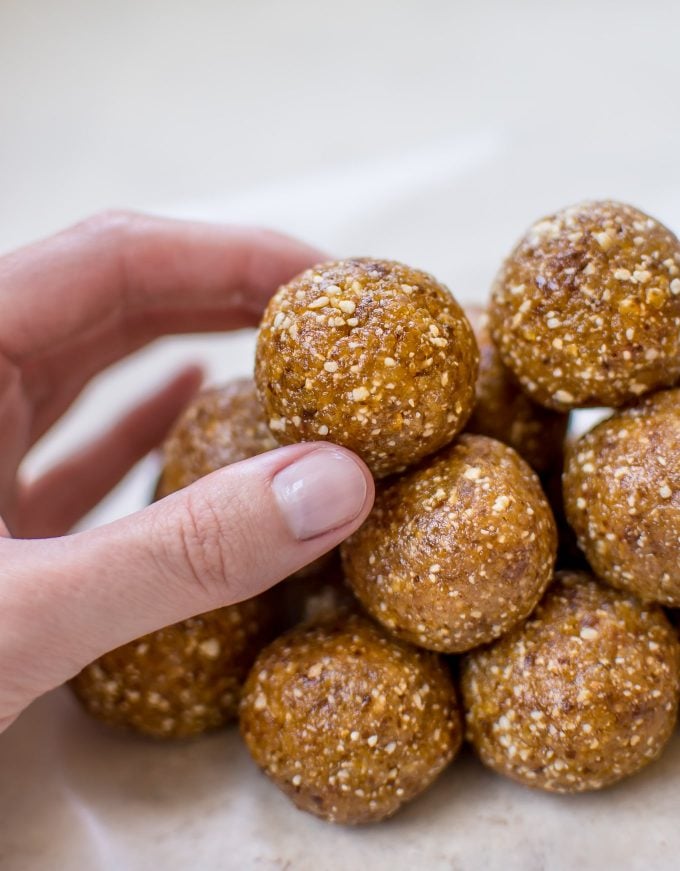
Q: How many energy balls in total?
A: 9